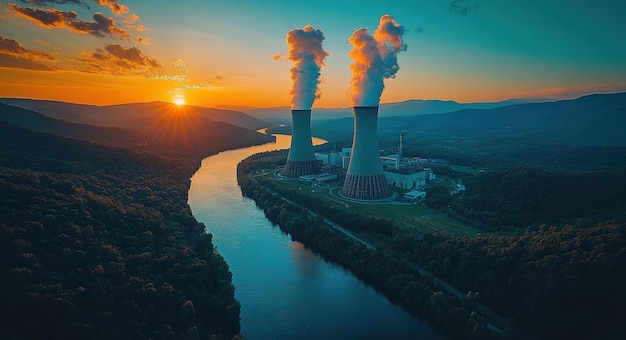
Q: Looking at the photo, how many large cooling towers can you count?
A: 2